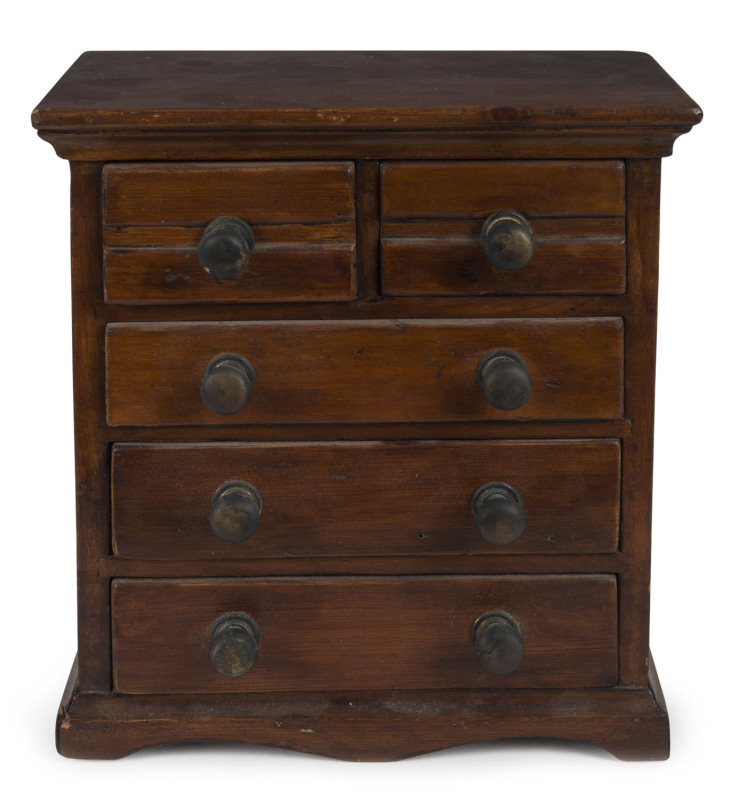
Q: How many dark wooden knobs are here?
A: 8